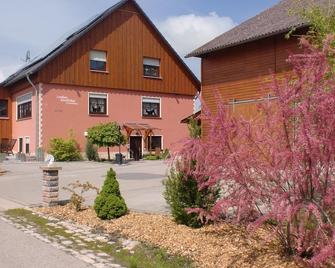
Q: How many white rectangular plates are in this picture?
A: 0